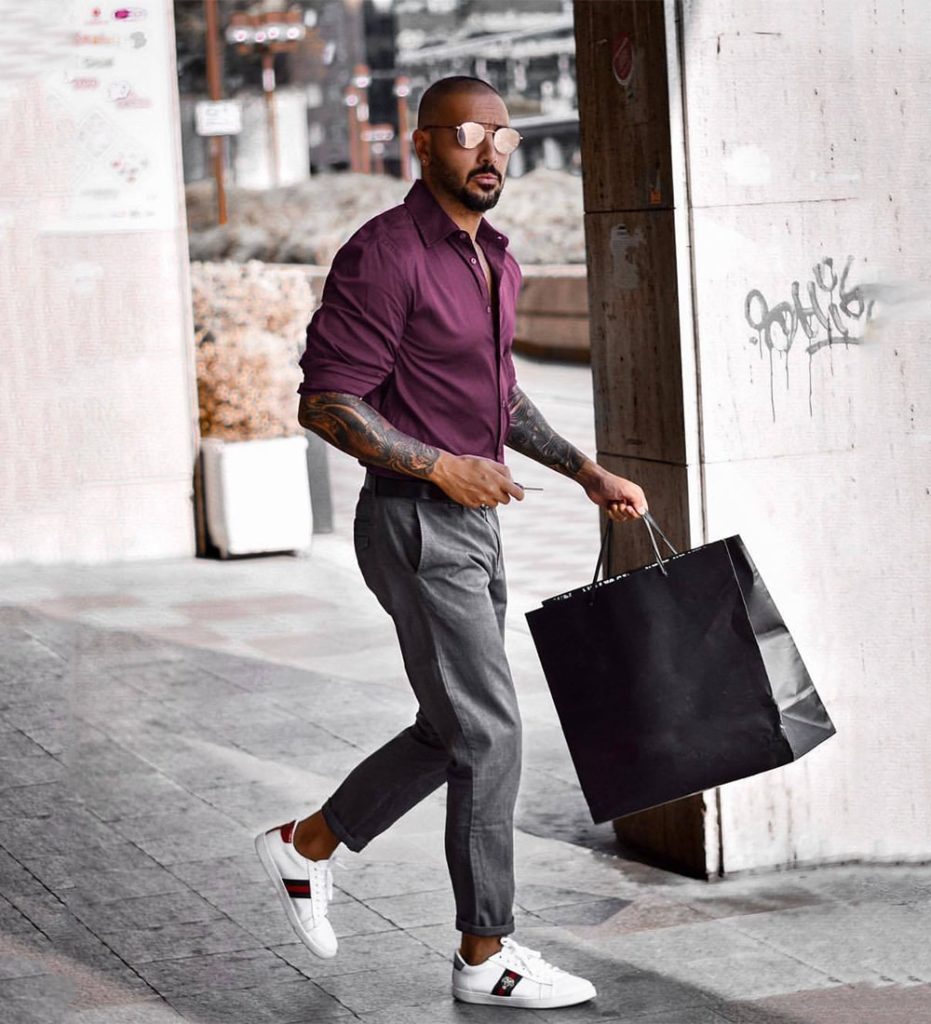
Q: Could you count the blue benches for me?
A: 0